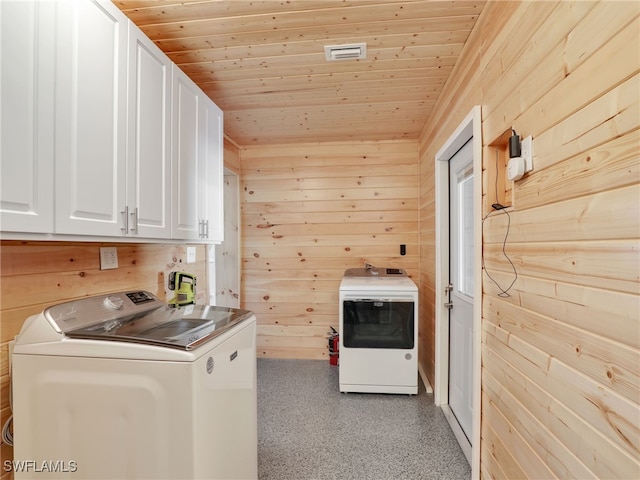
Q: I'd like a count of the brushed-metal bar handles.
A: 4